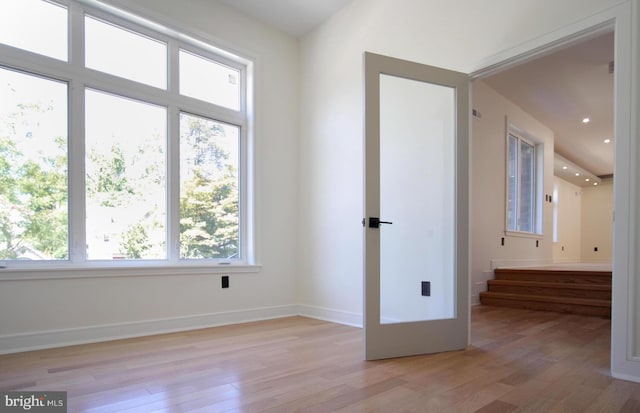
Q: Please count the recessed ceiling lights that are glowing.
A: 6